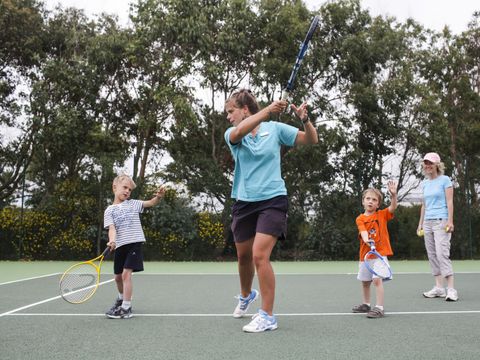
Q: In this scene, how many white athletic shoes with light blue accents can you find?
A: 2